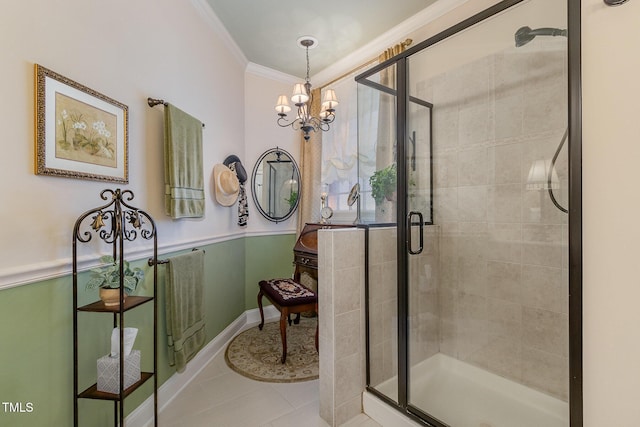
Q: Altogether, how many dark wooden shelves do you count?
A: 2